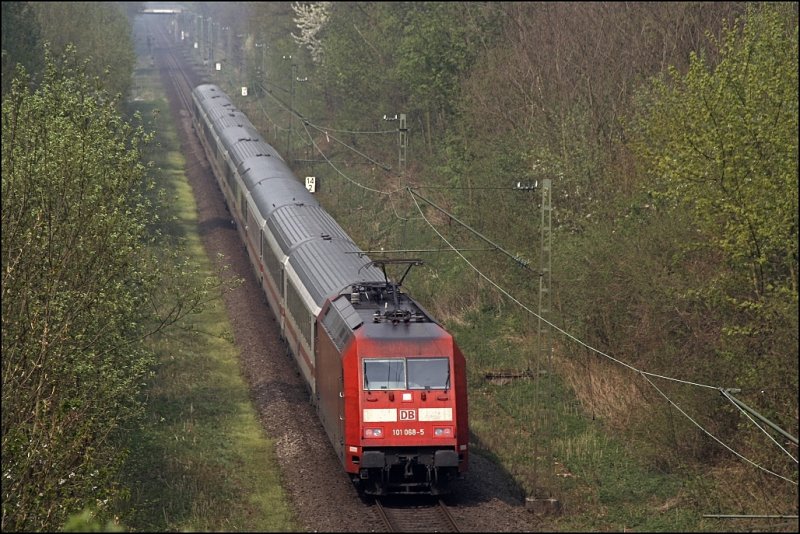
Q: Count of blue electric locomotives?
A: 0